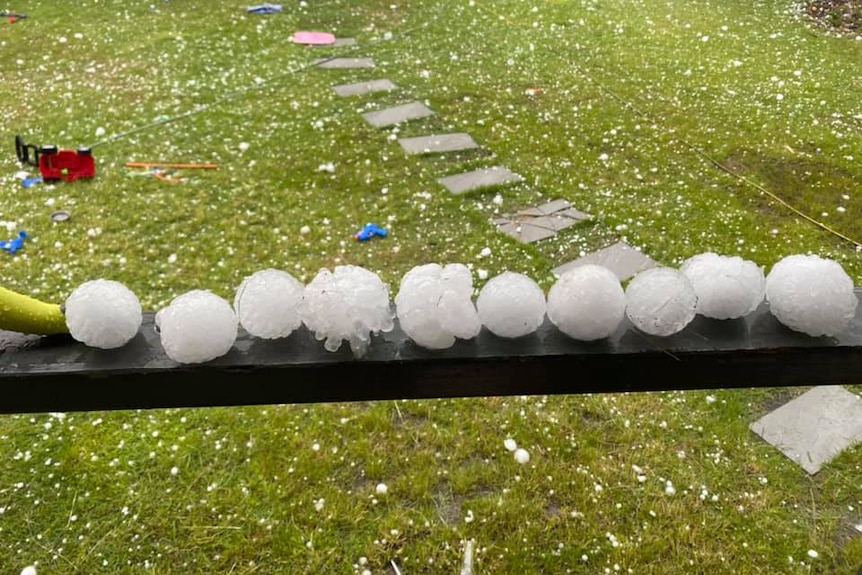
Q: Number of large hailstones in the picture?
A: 10